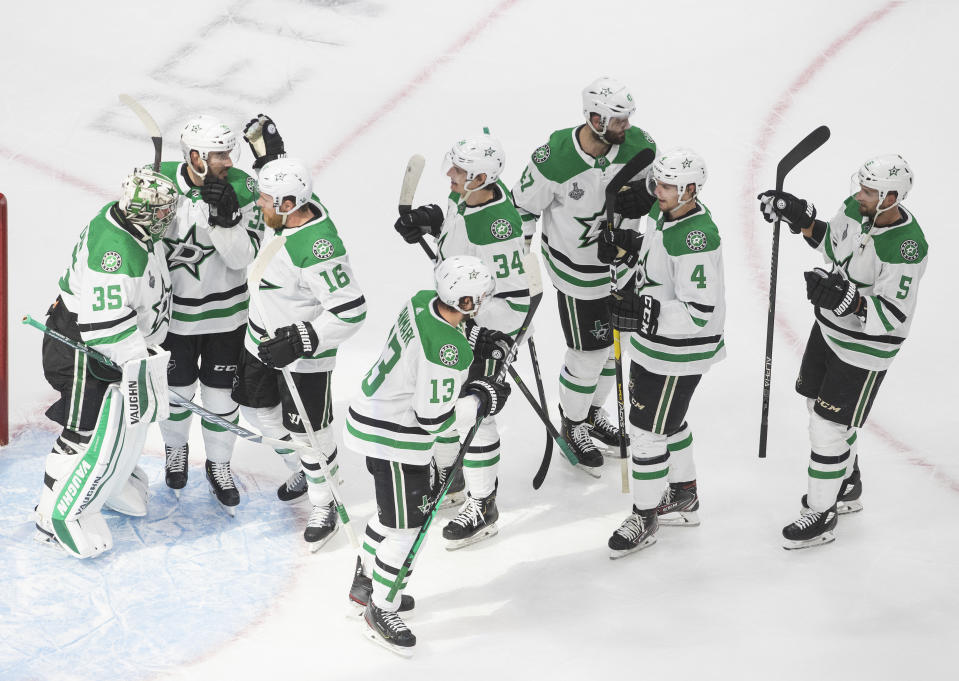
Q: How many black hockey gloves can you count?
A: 11